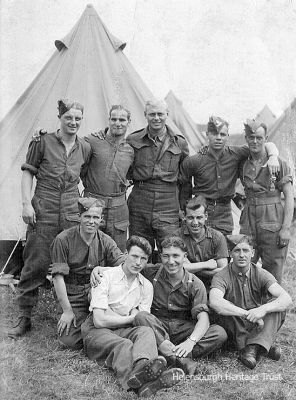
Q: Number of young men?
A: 10